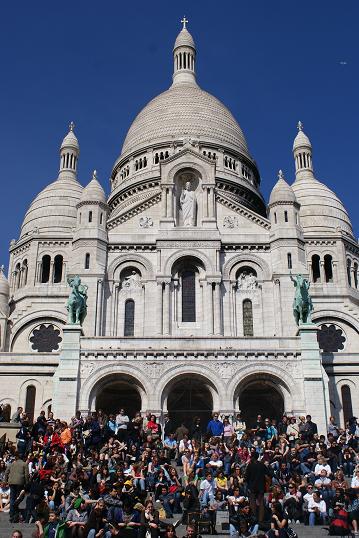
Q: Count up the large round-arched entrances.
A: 3